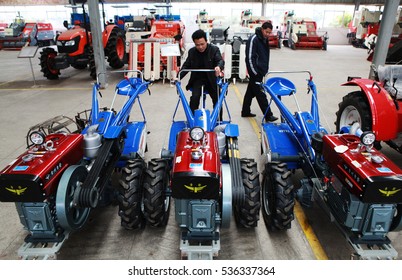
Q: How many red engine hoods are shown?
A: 3